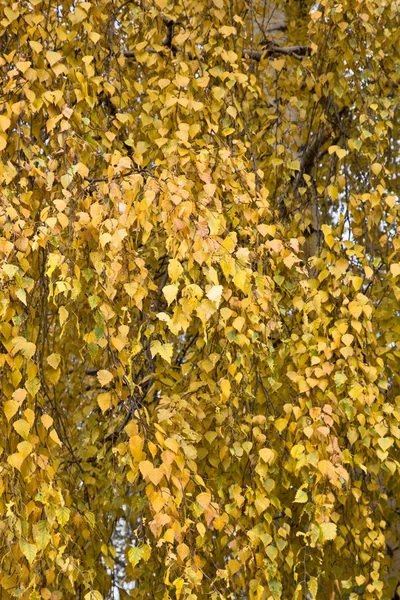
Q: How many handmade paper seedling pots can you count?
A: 0